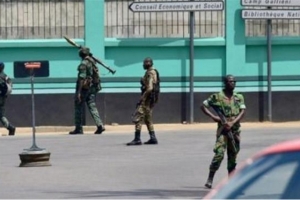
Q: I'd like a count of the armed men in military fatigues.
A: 4